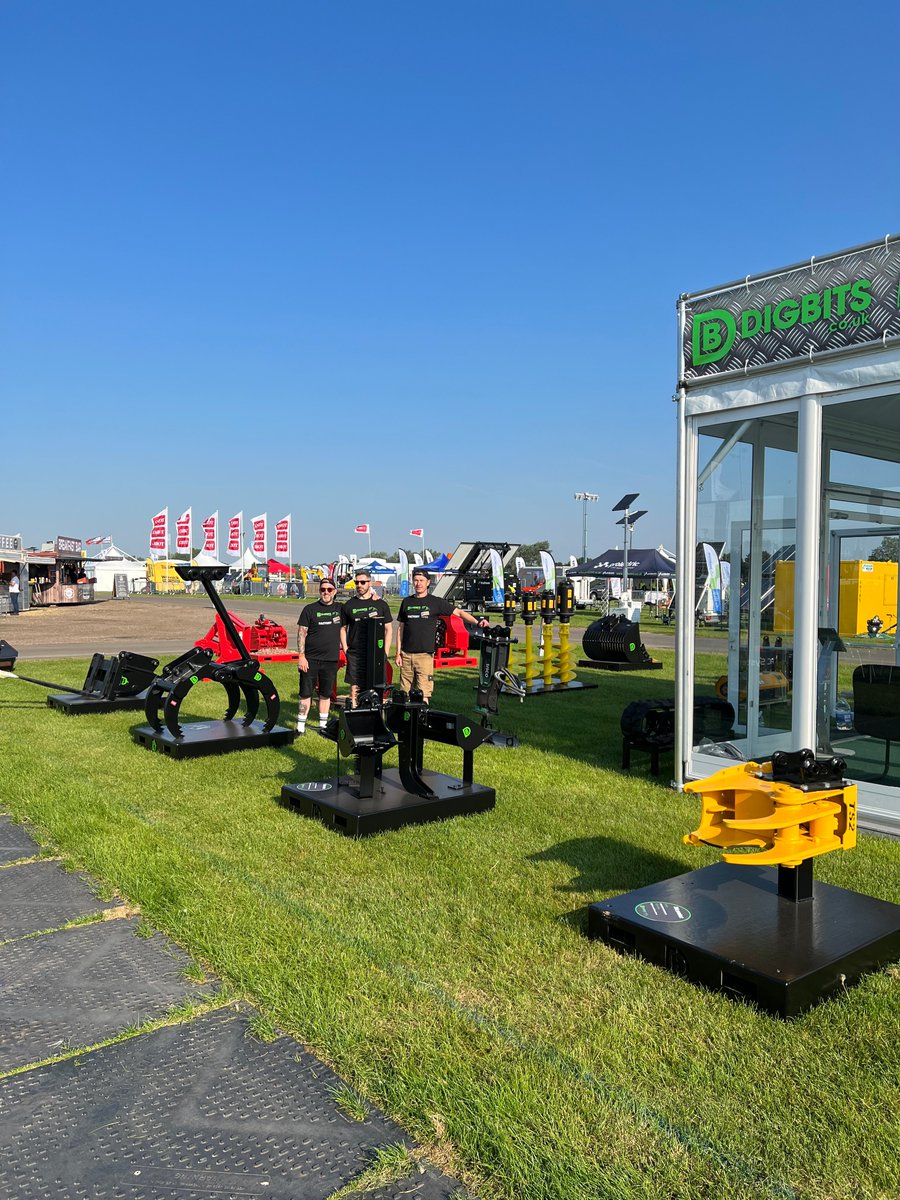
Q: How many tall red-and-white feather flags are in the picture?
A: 6